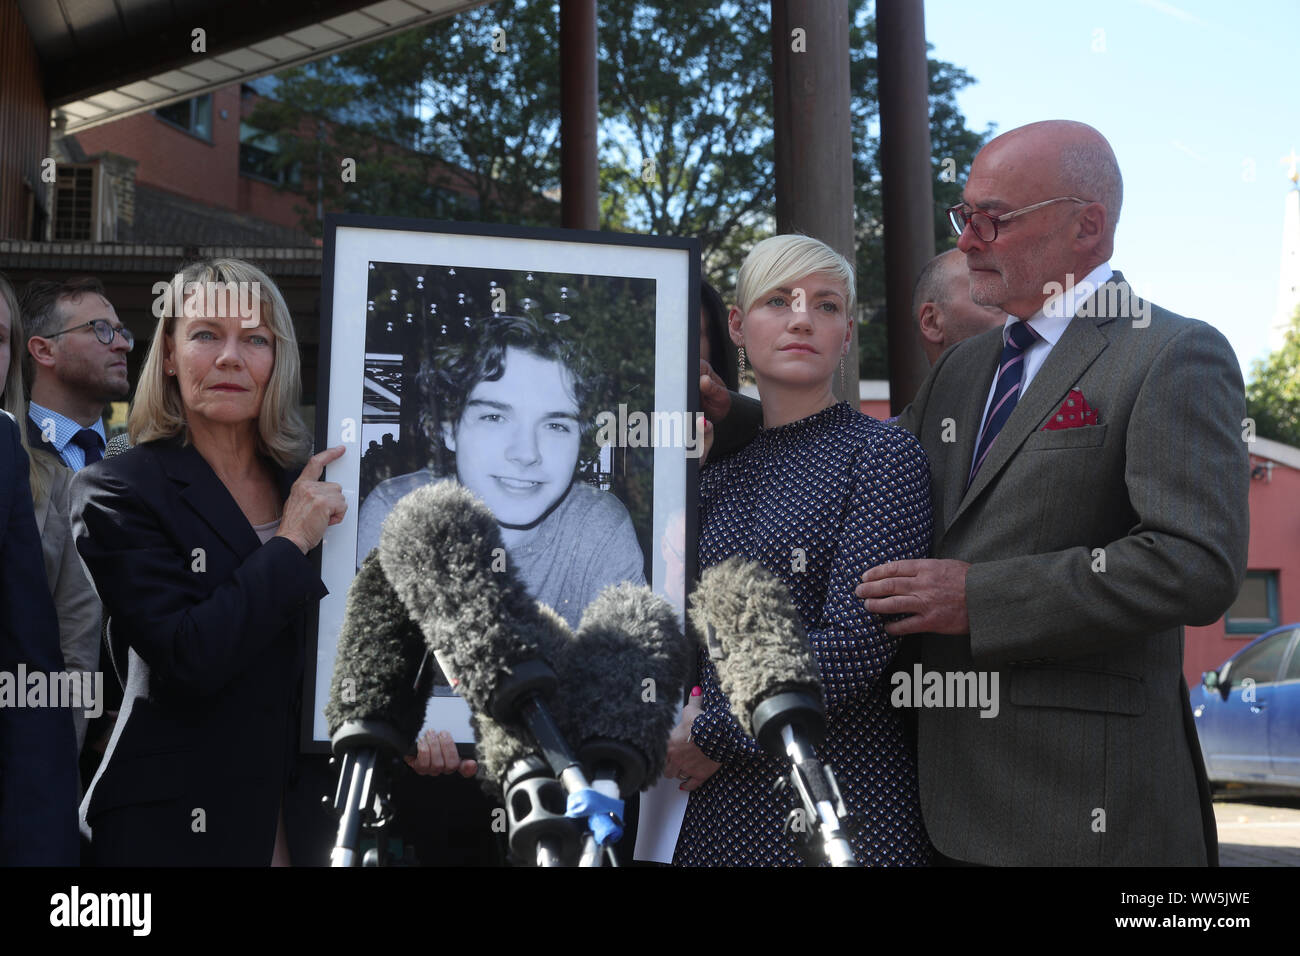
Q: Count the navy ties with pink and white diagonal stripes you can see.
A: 1